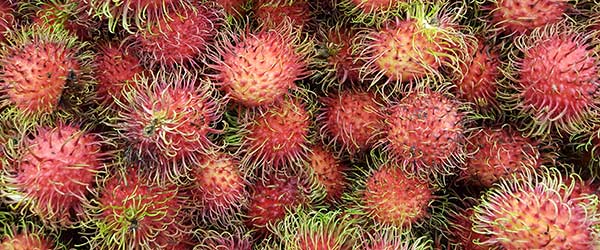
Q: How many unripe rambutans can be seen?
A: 0